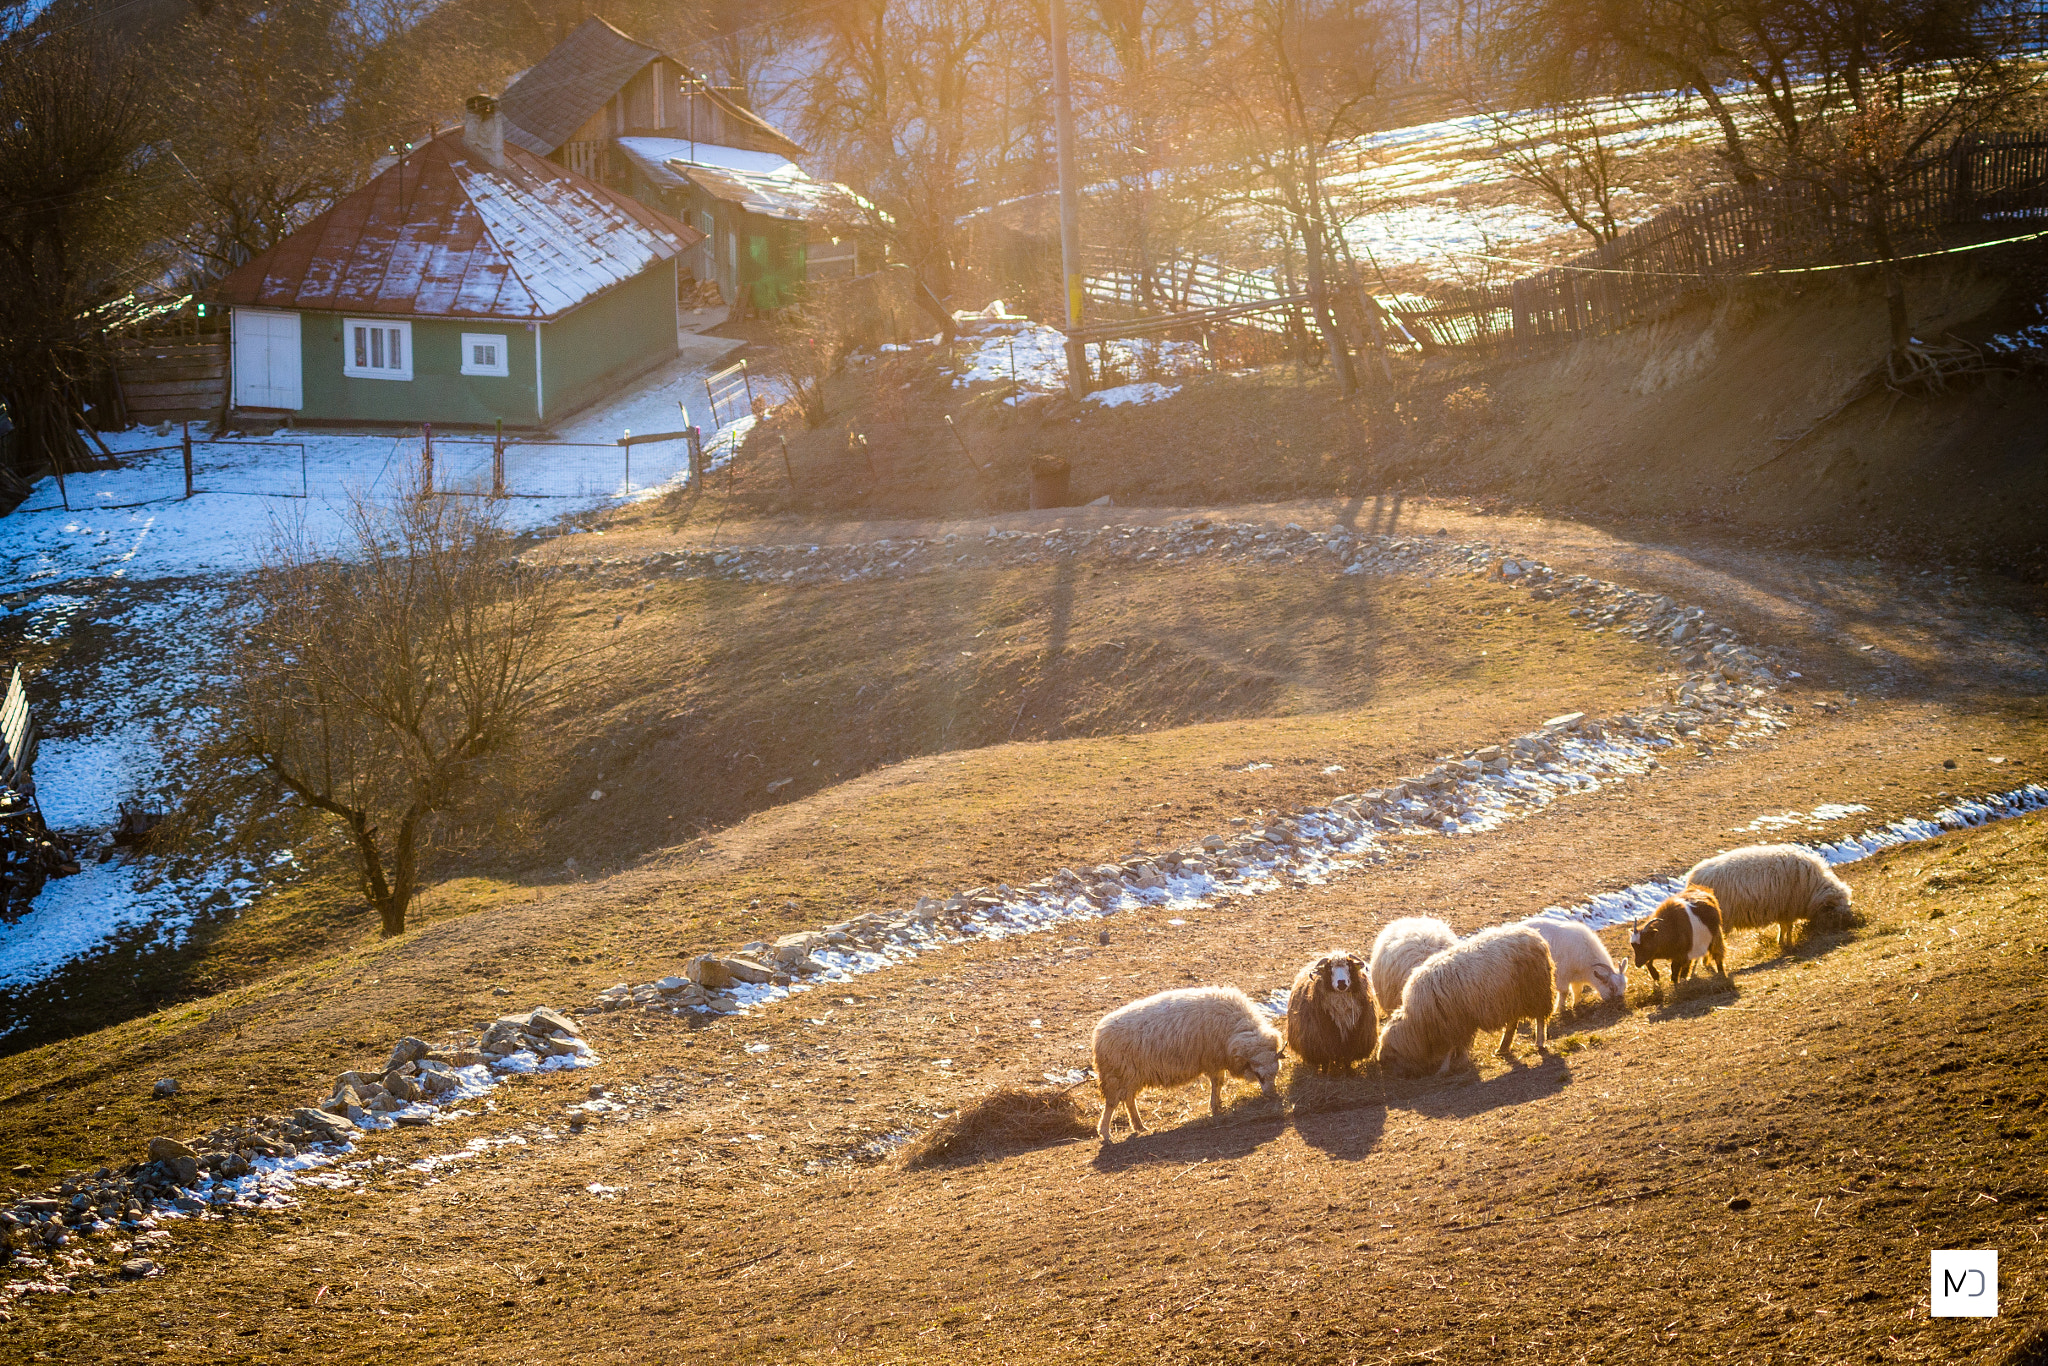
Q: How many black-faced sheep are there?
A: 1